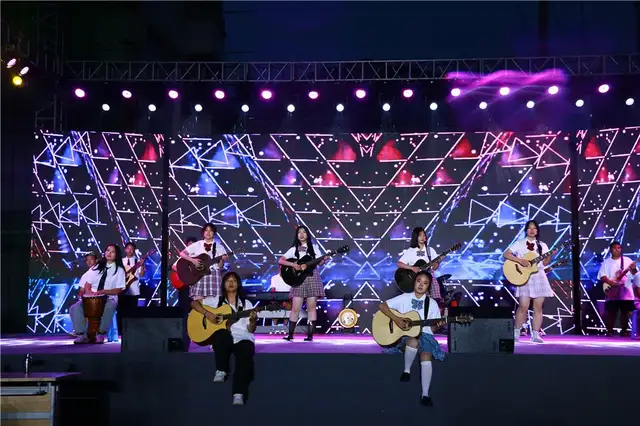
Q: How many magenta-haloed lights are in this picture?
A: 12